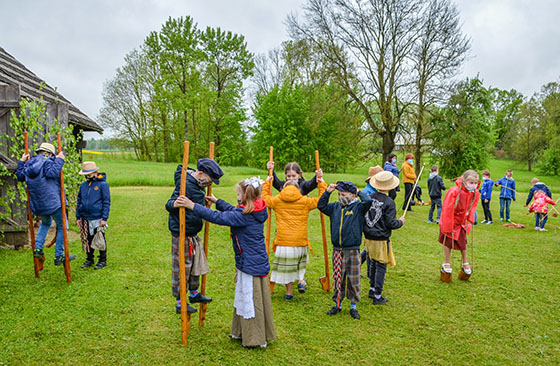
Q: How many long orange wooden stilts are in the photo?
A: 6